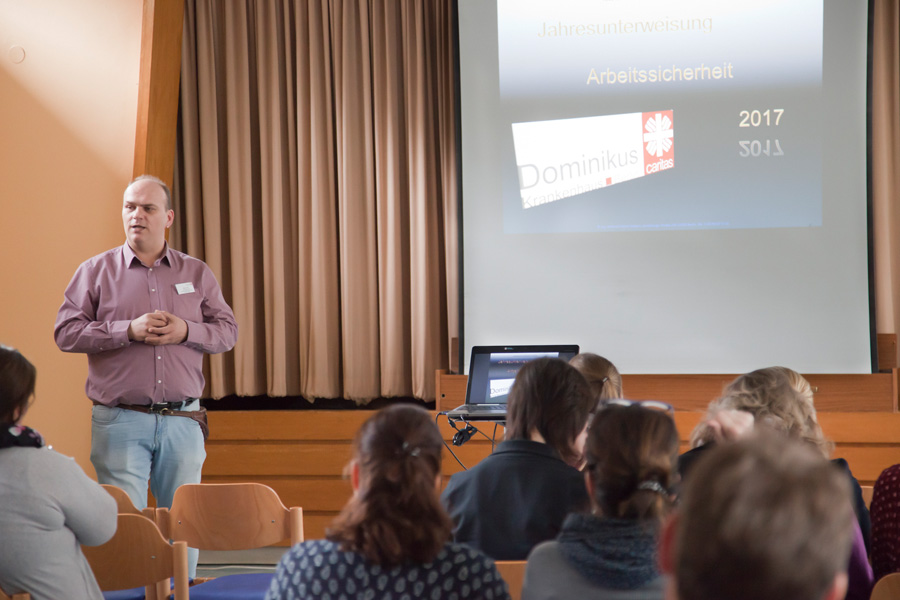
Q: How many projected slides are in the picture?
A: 1